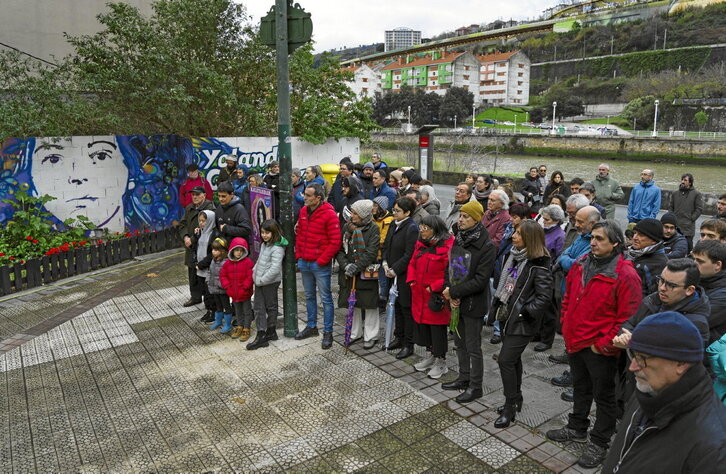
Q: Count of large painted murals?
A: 1